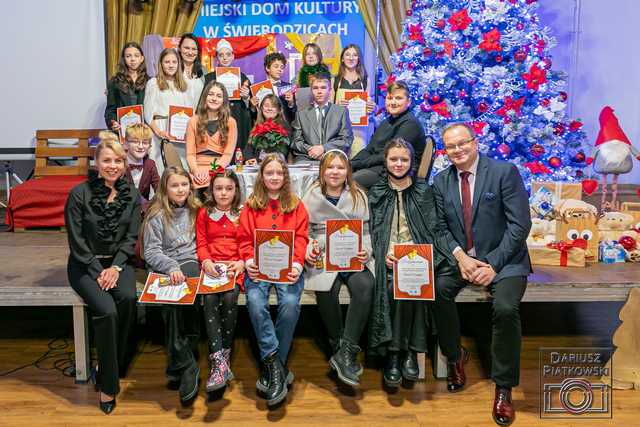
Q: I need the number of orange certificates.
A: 10